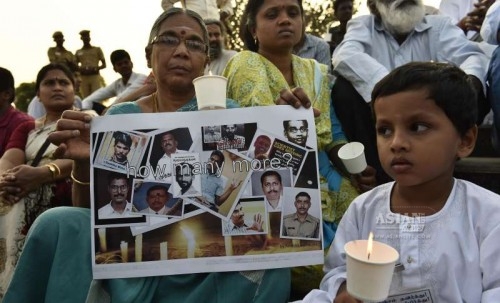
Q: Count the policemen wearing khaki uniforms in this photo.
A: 2